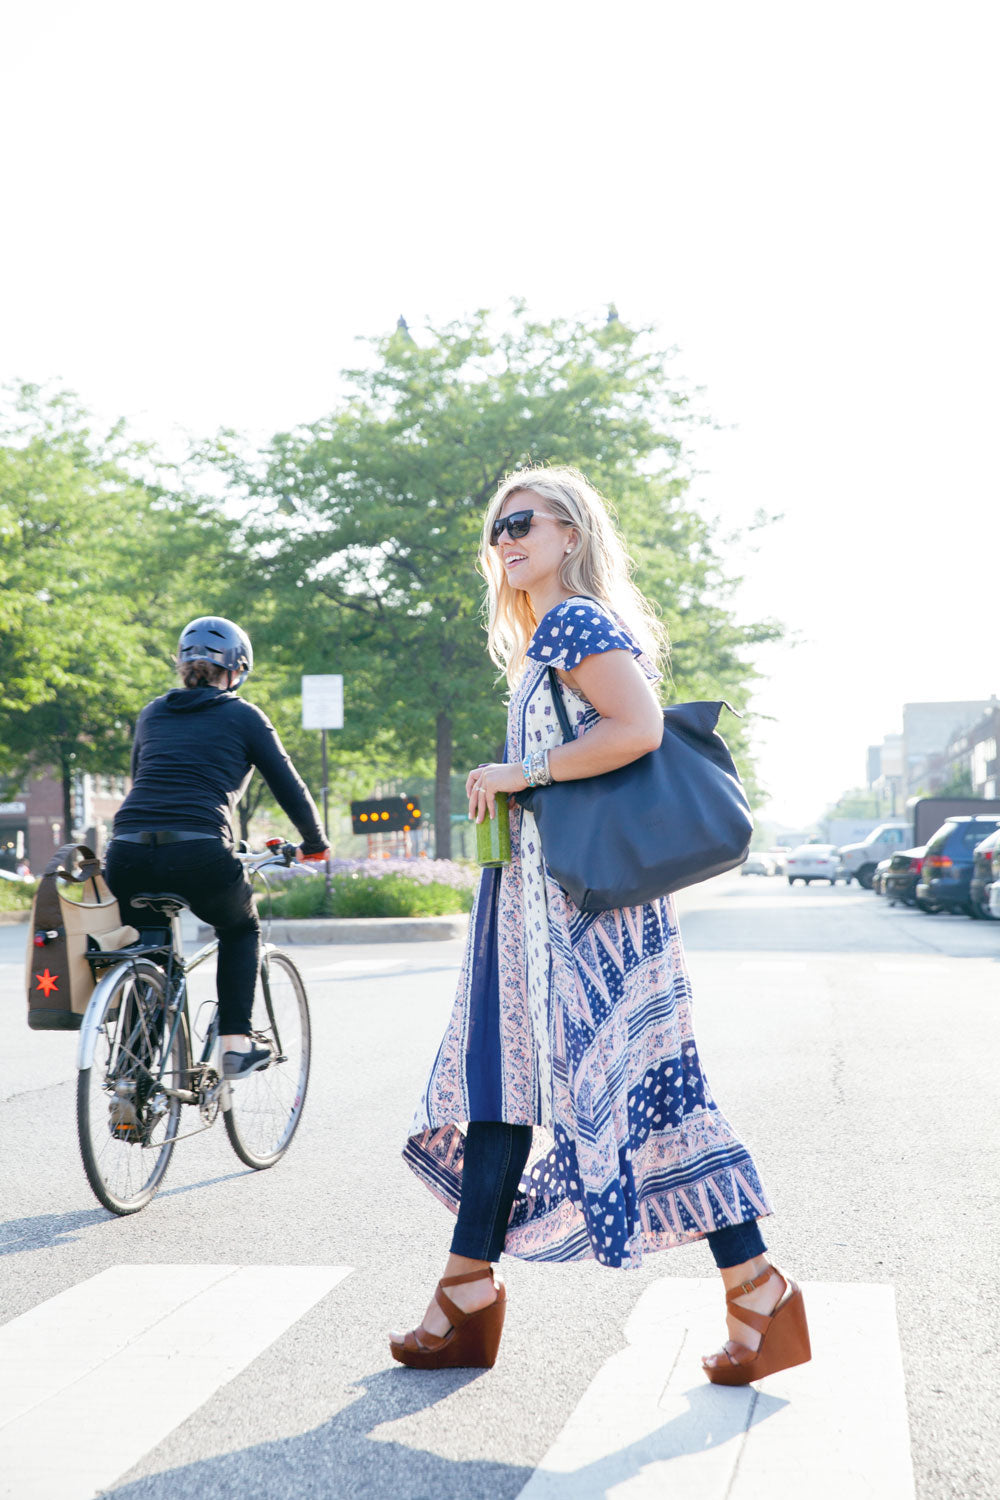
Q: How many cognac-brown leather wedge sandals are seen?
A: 2